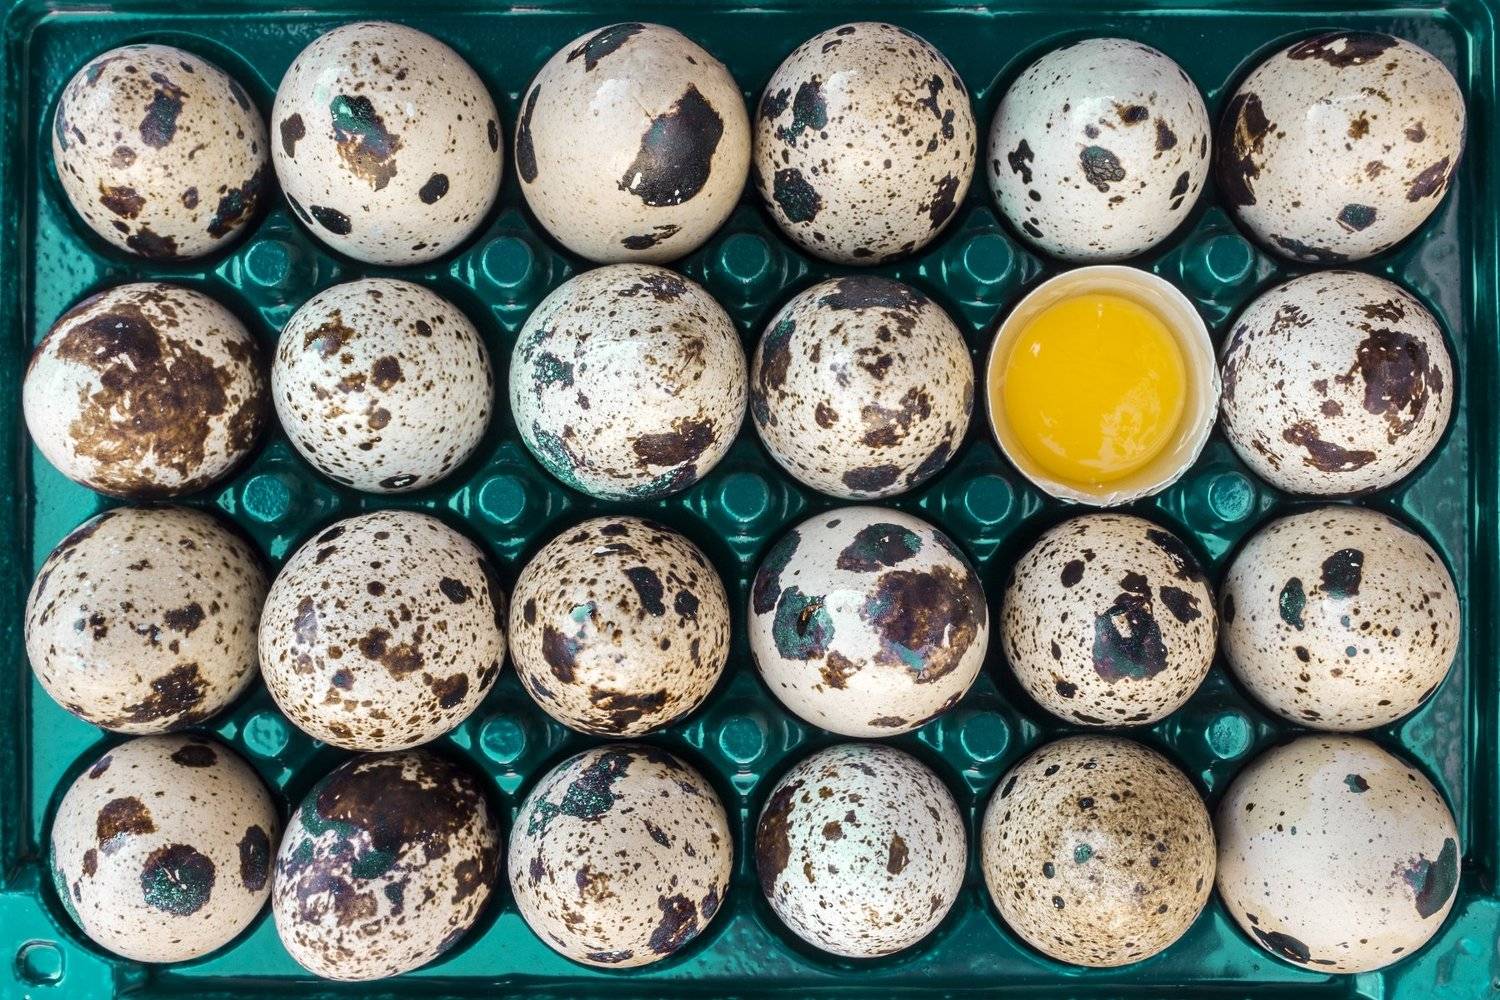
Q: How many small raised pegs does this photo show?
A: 15